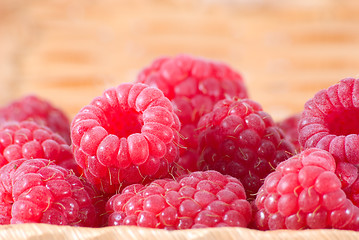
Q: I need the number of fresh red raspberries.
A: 10